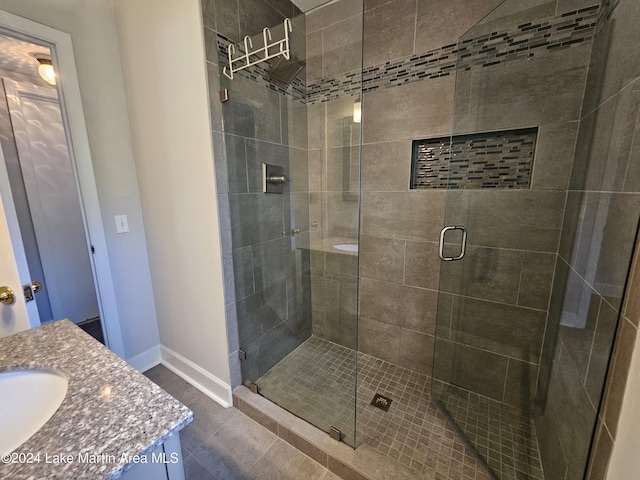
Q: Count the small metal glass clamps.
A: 4